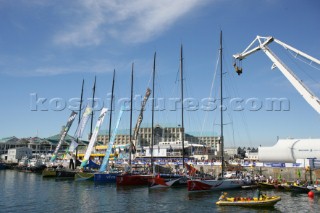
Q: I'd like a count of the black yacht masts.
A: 7